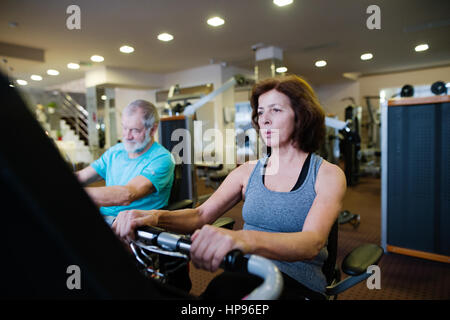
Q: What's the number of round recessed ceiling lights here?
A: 13